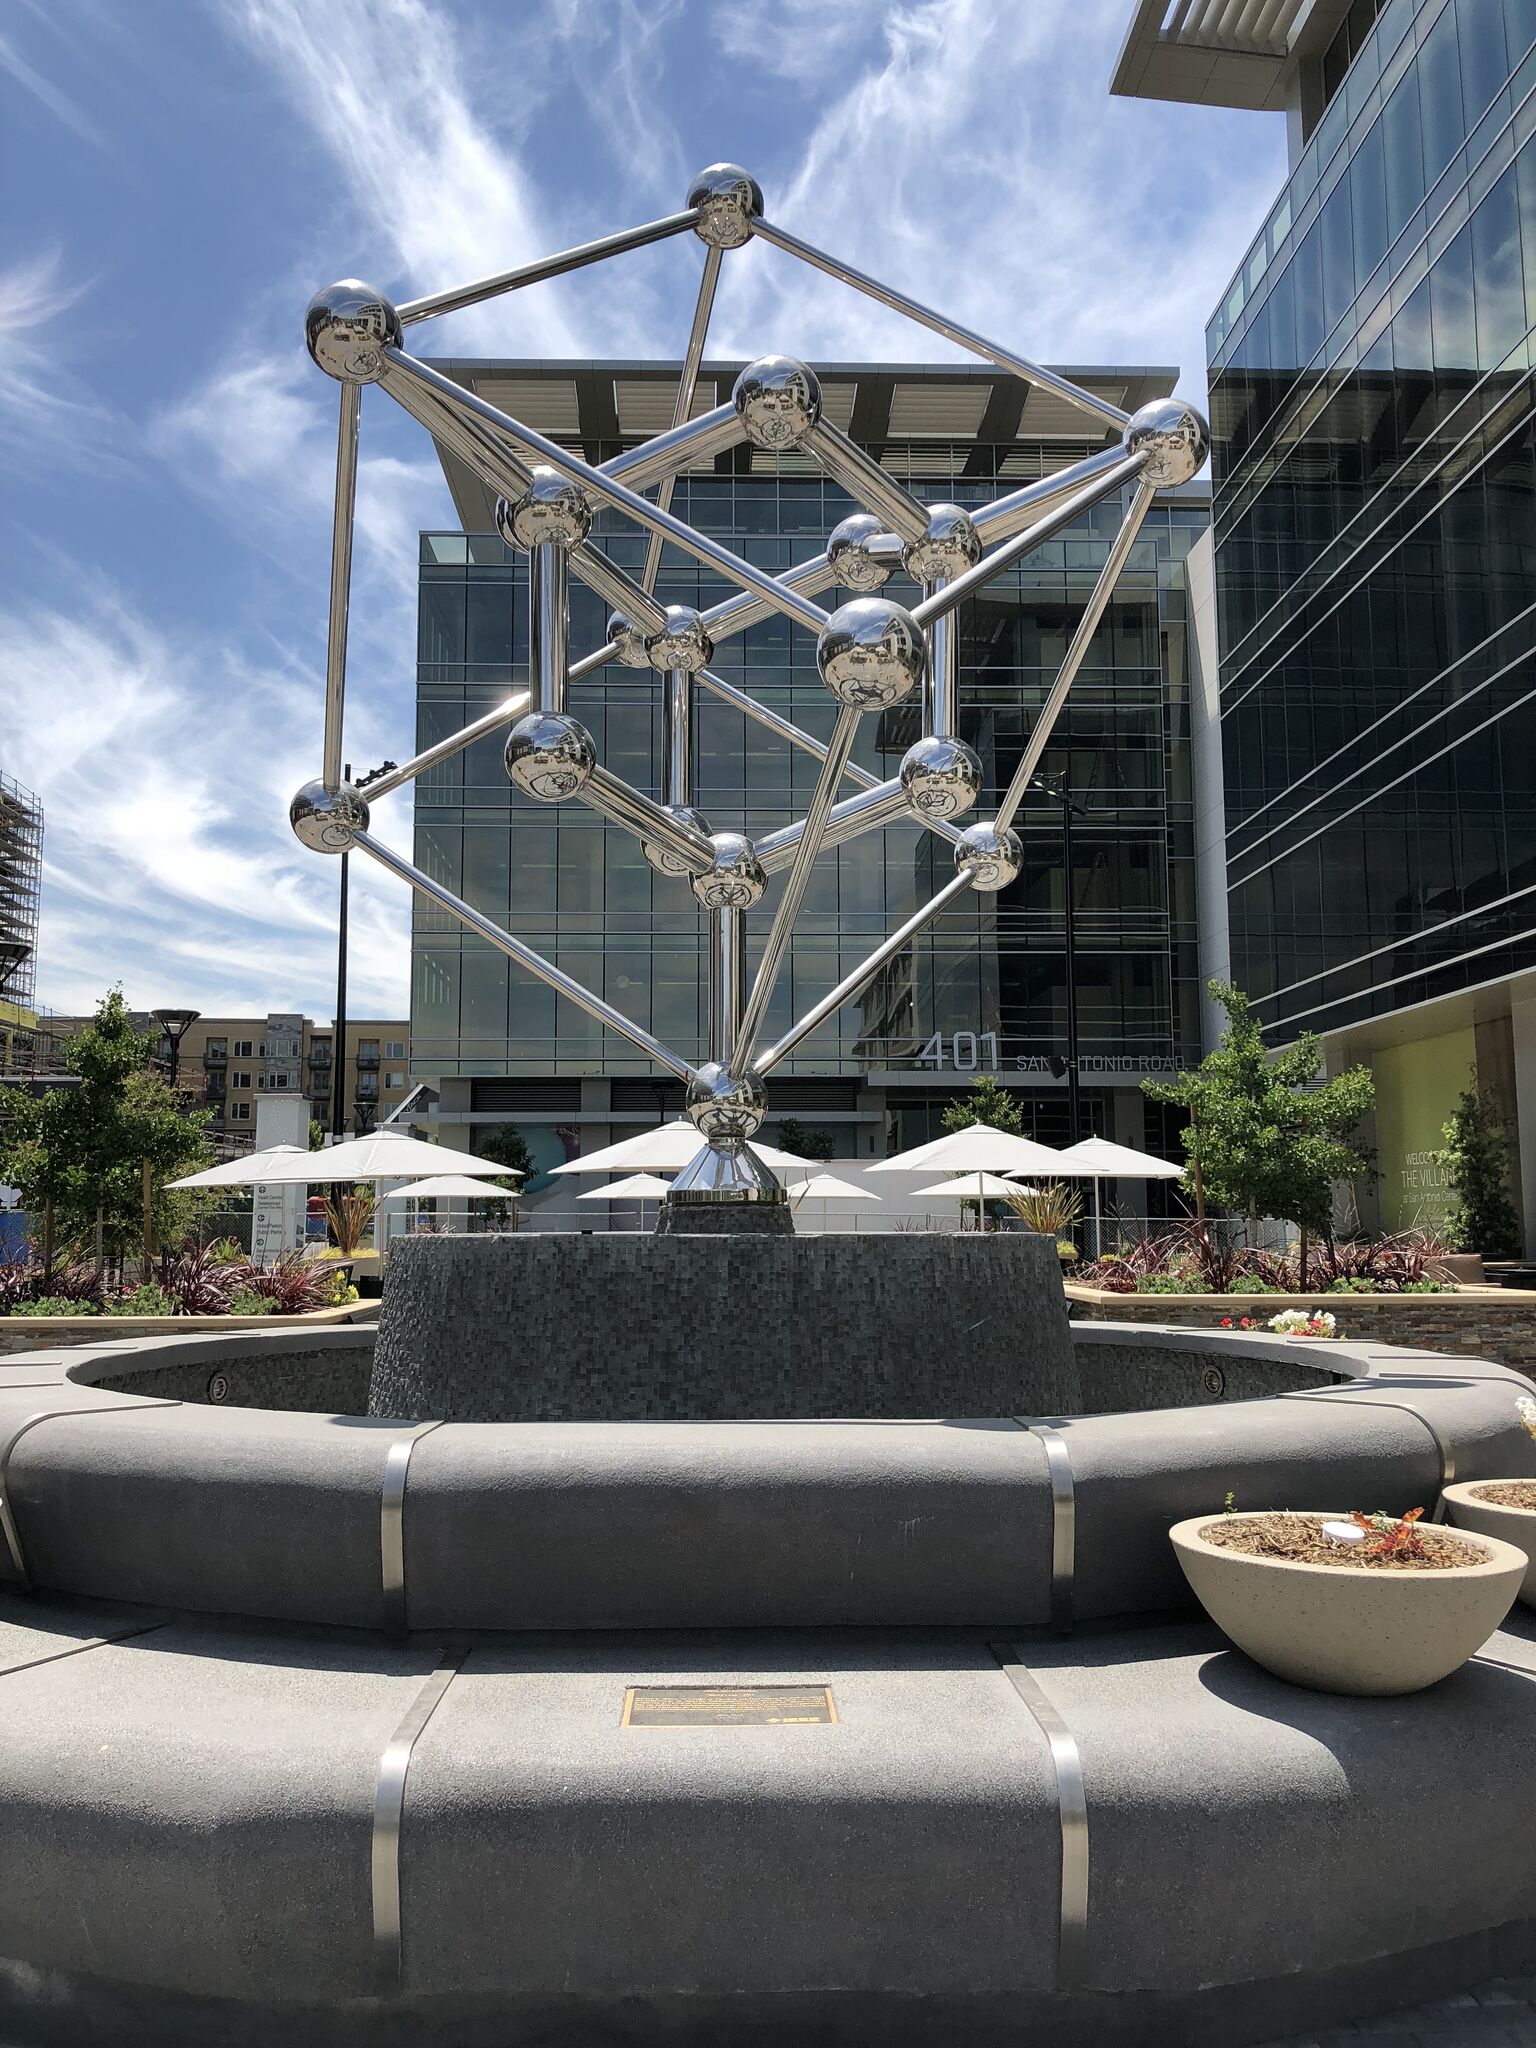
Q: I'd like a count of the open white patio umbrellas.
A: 9